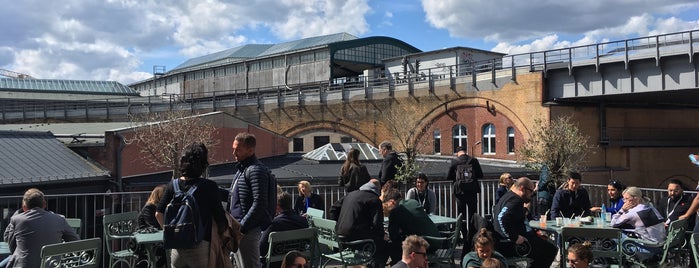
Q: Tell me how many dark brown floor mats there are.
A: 0